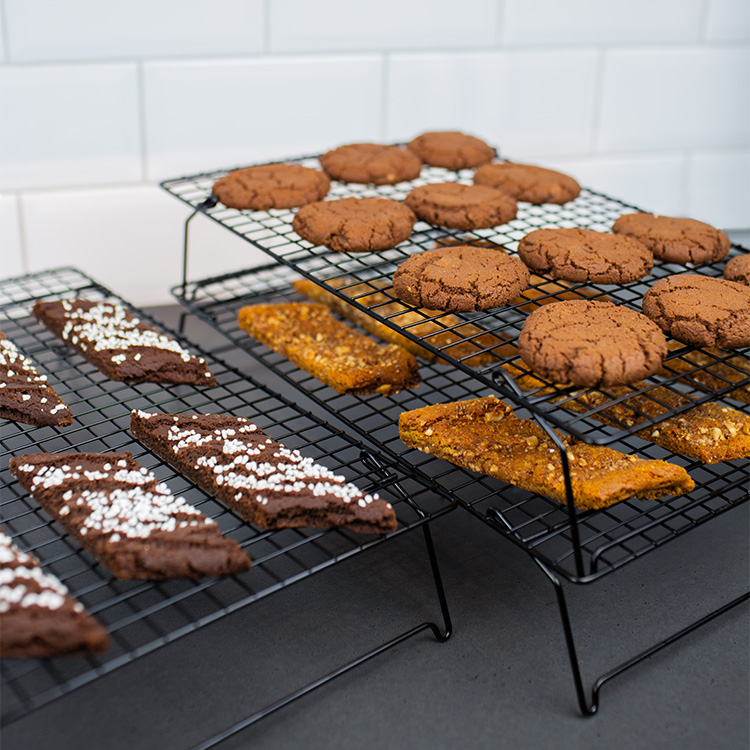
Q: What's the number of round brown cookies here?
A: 12